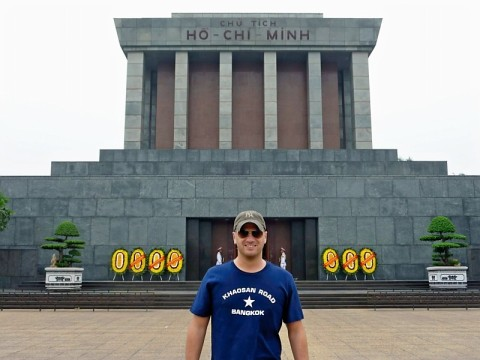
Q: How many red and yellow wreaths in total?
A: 7